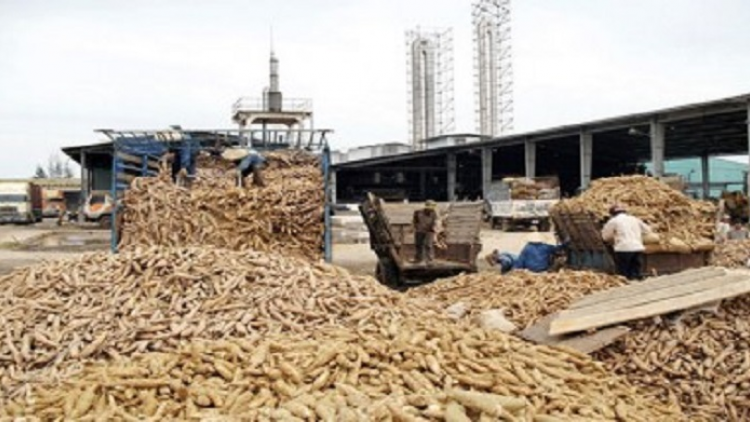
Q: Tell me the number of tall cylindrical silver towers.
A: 2